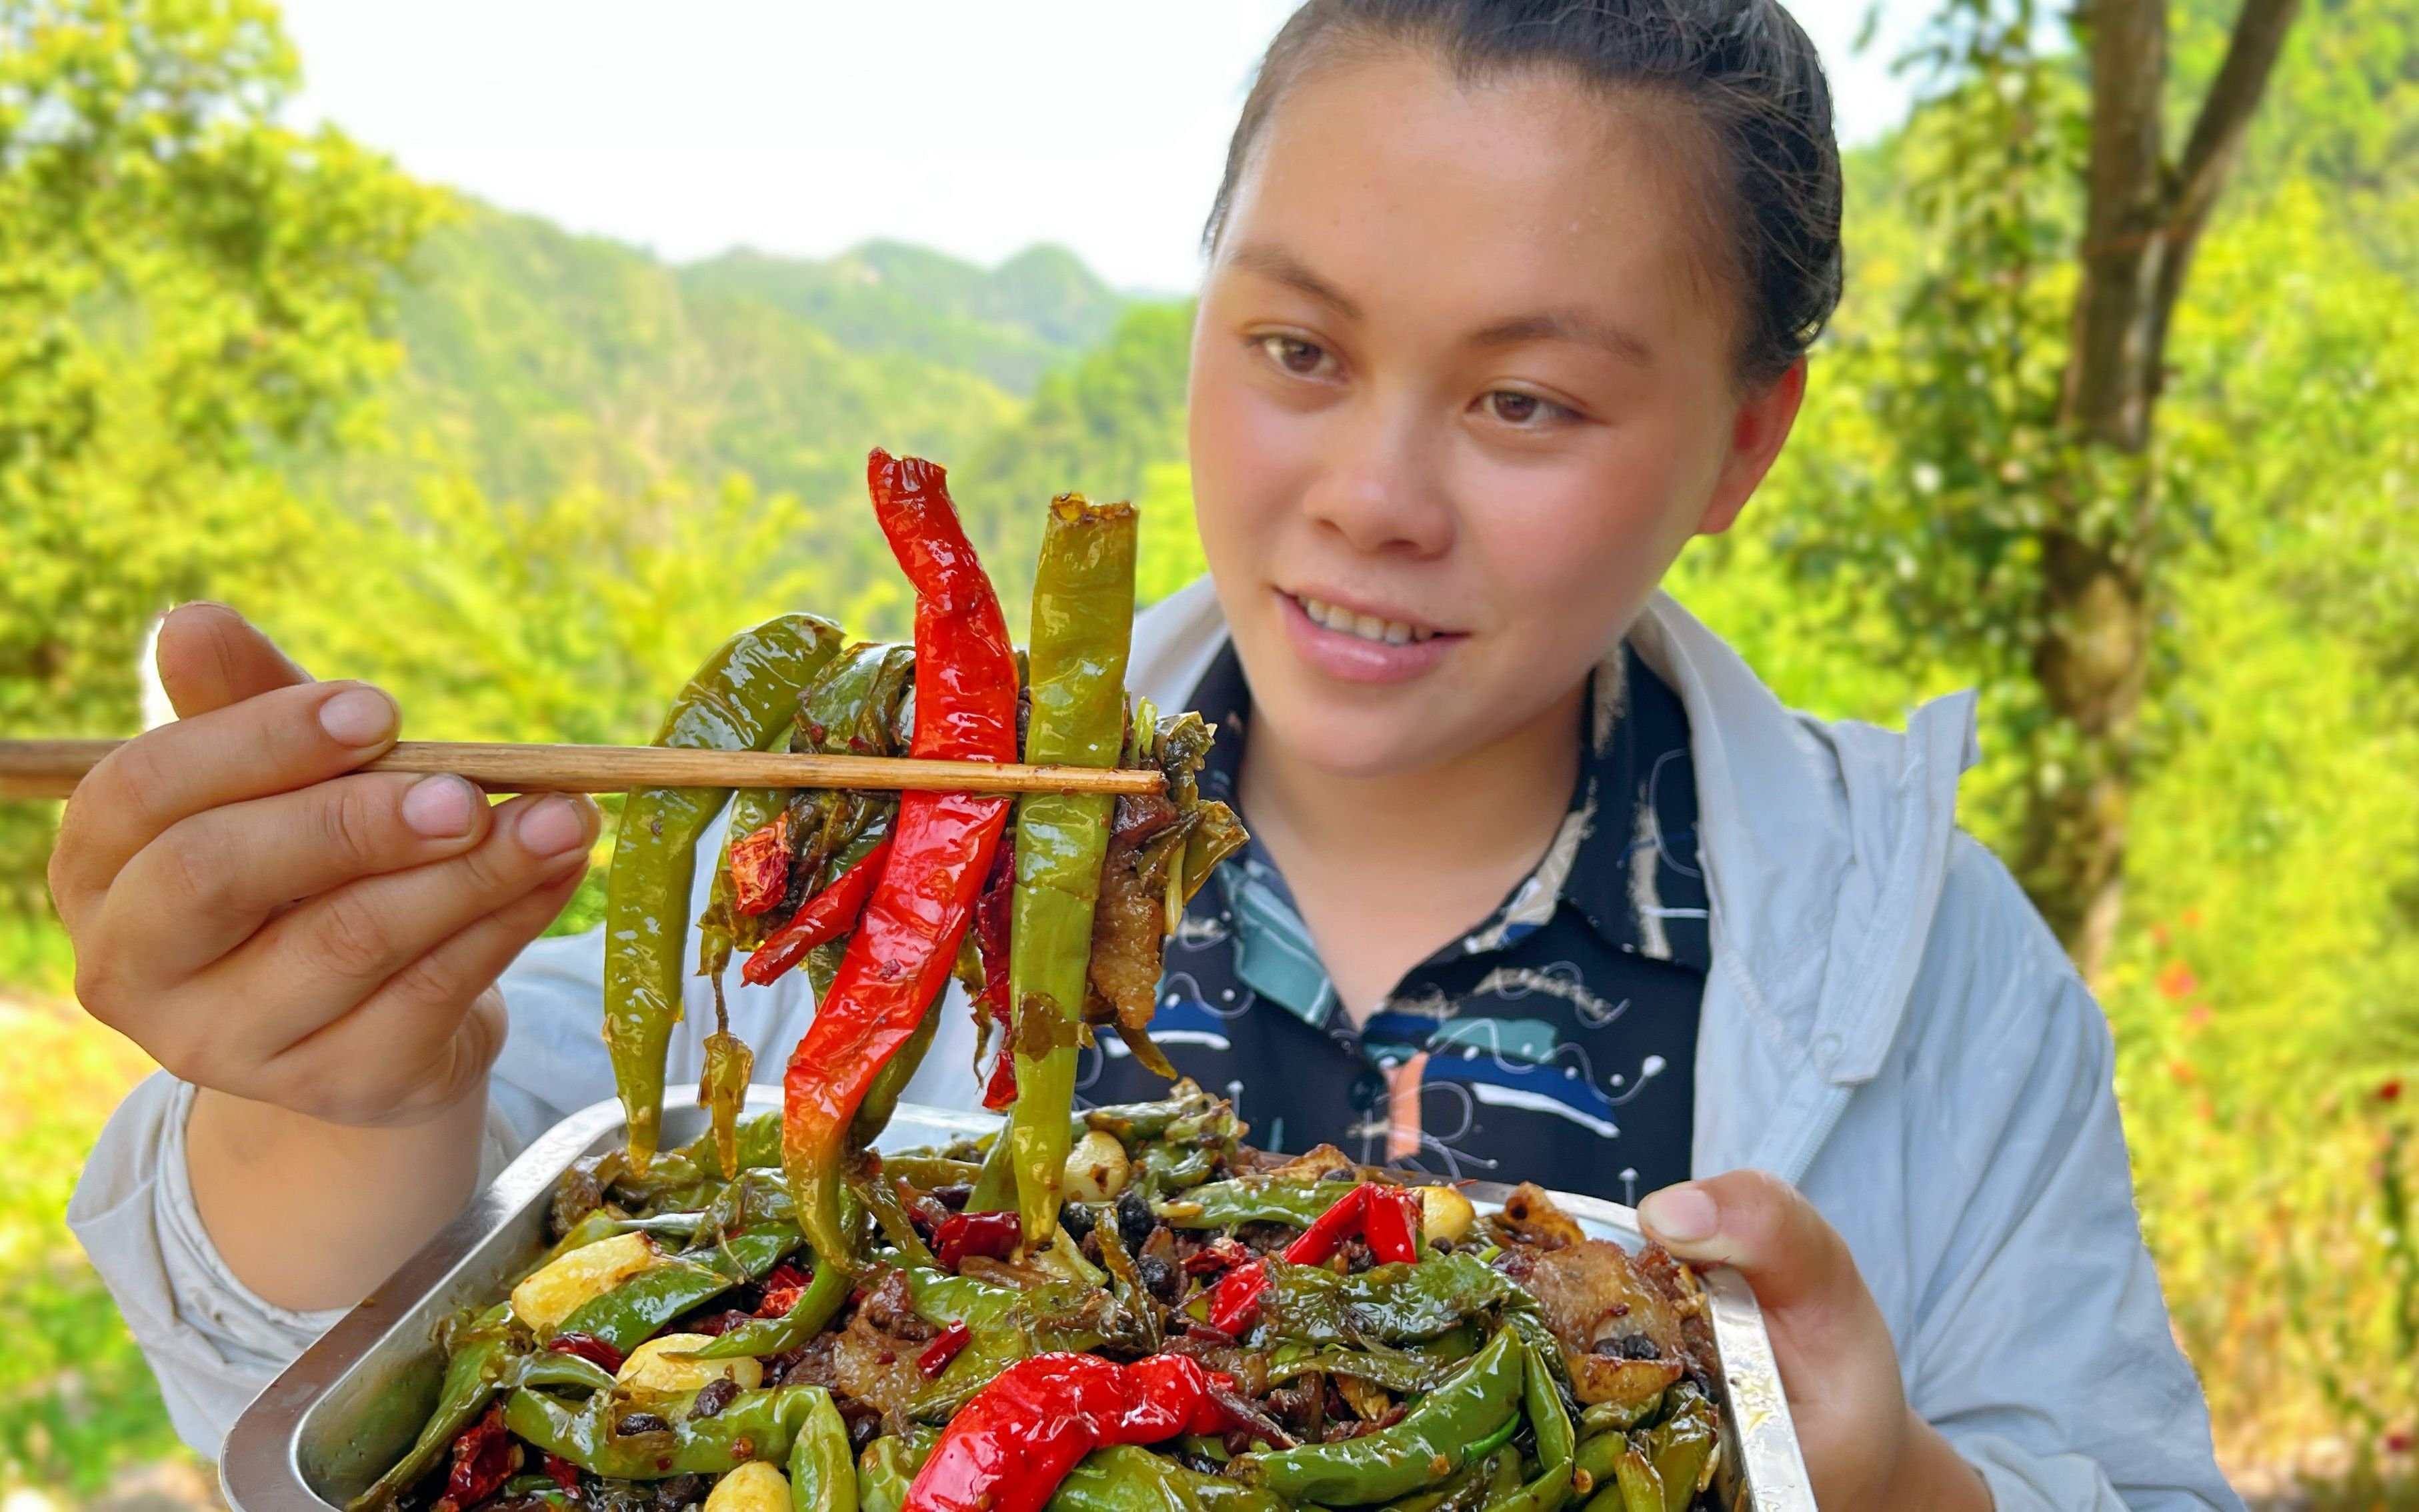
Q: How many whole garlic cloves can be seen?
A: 5